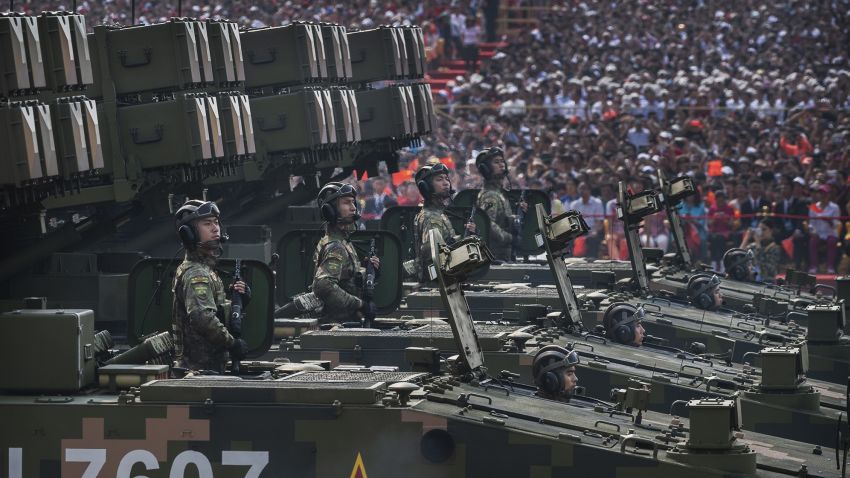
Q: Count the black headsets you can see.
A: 8